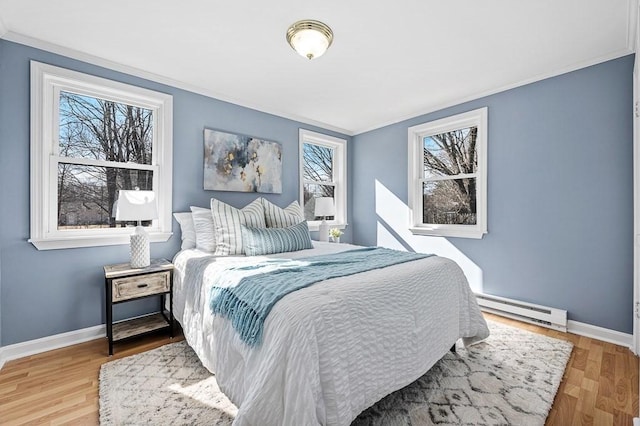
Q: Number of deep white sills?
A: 3